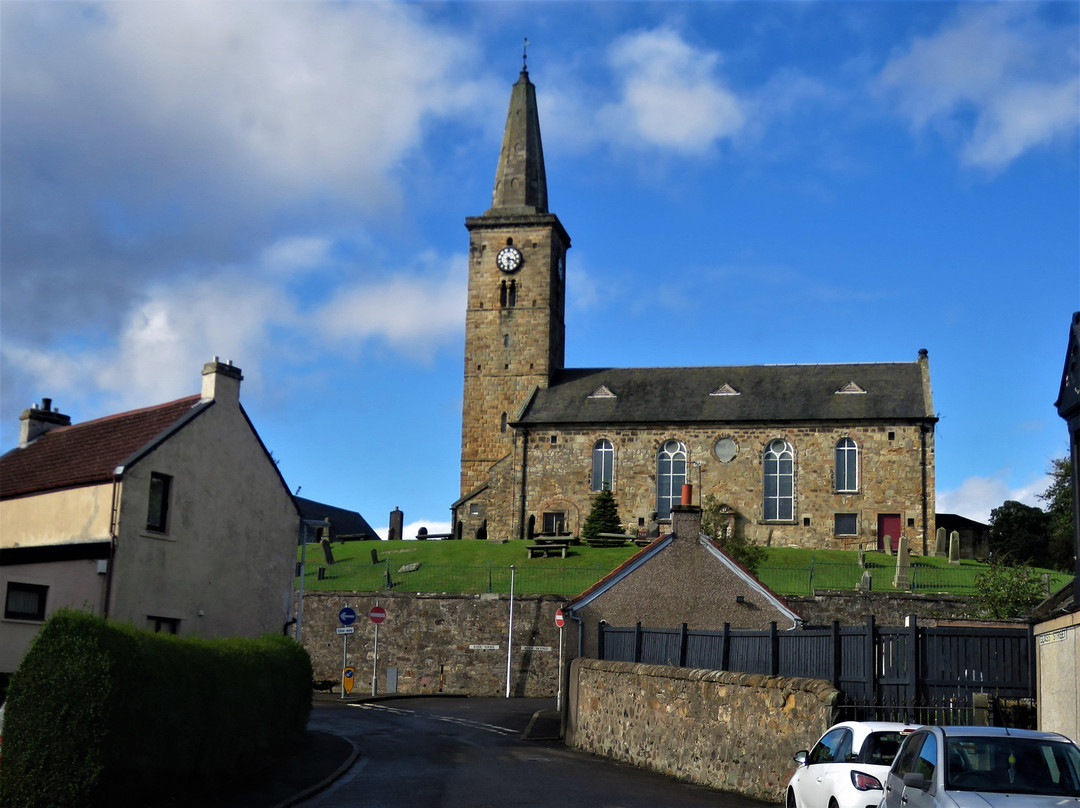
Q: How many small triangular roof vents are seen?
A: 3